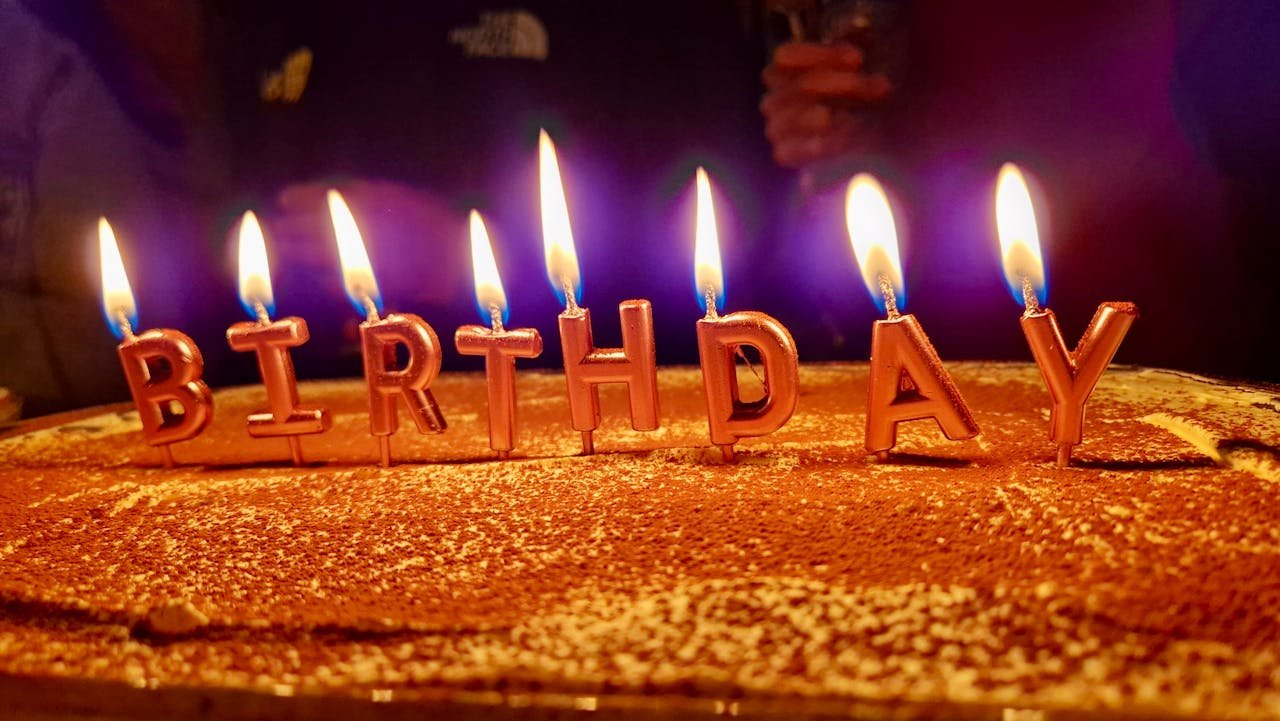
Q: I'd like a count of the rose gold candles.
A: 8